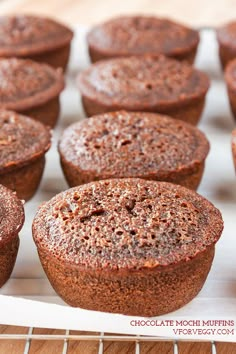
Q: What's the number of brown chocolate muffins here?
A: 11